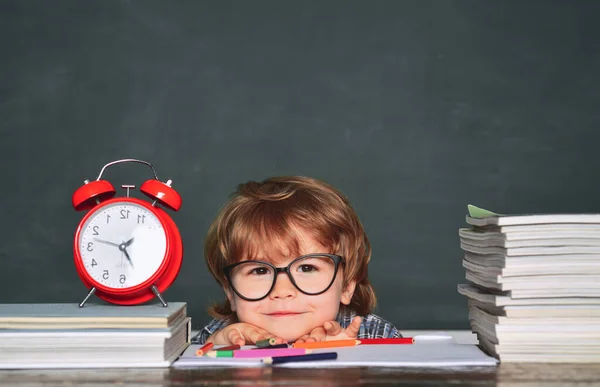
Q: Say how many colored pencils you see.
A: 9